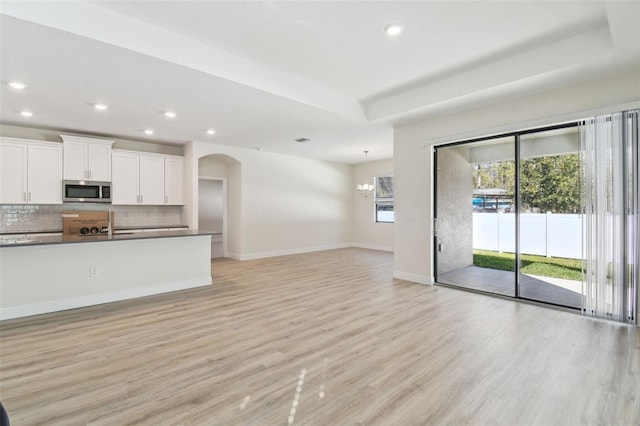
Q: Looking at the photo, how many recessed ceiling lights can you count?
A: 7